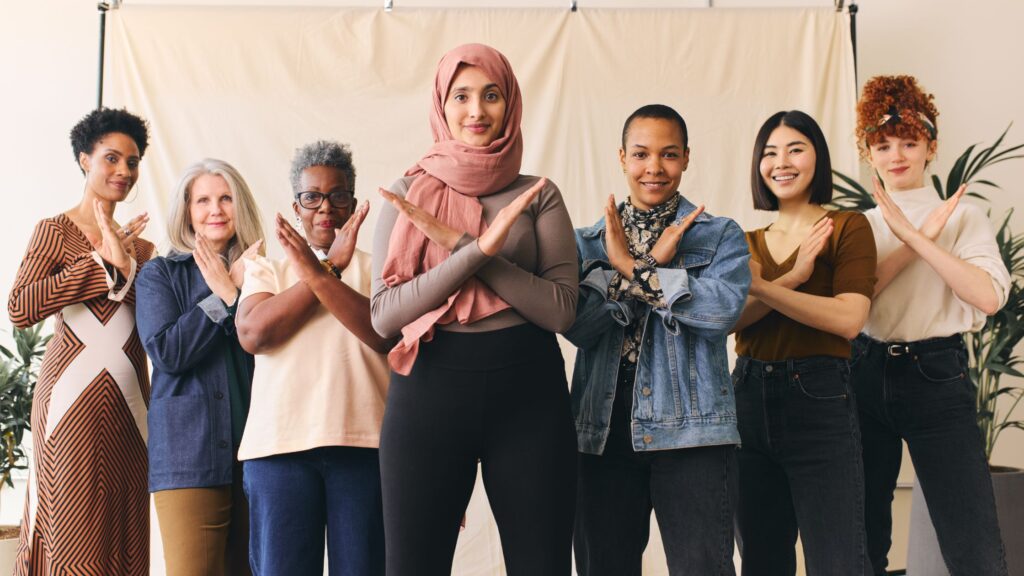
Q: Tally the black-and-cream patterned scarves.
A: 1